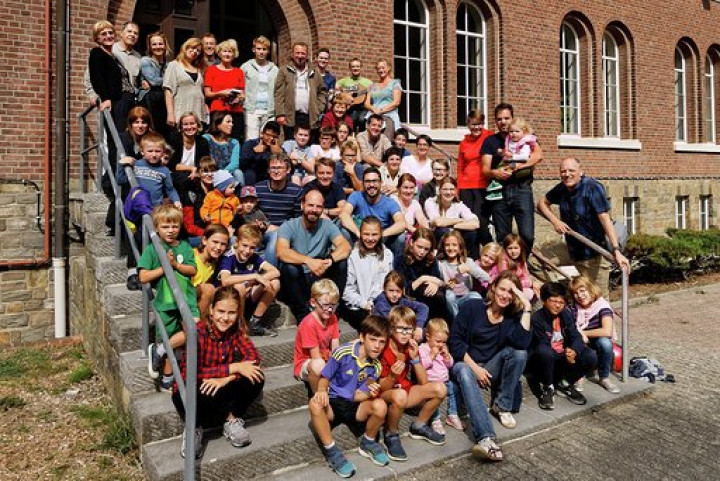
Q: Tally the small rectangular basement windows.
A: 3